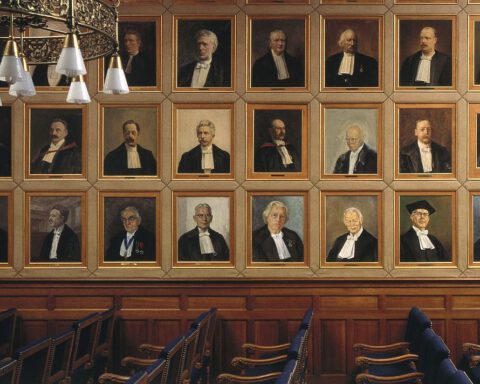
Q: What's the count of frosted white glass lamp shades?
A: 5